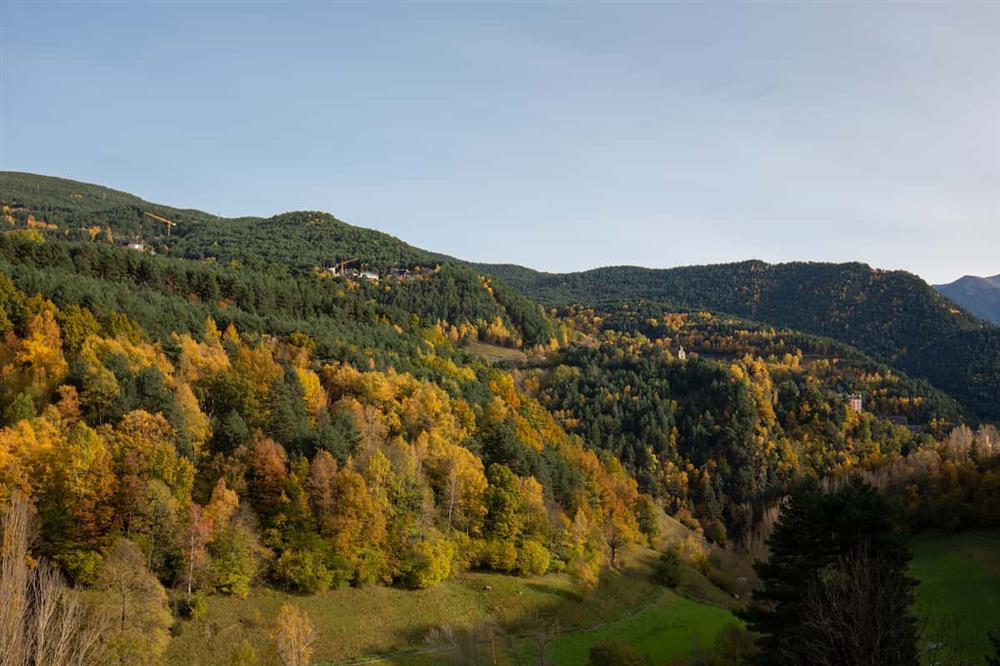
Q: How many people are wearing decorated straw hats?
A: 0